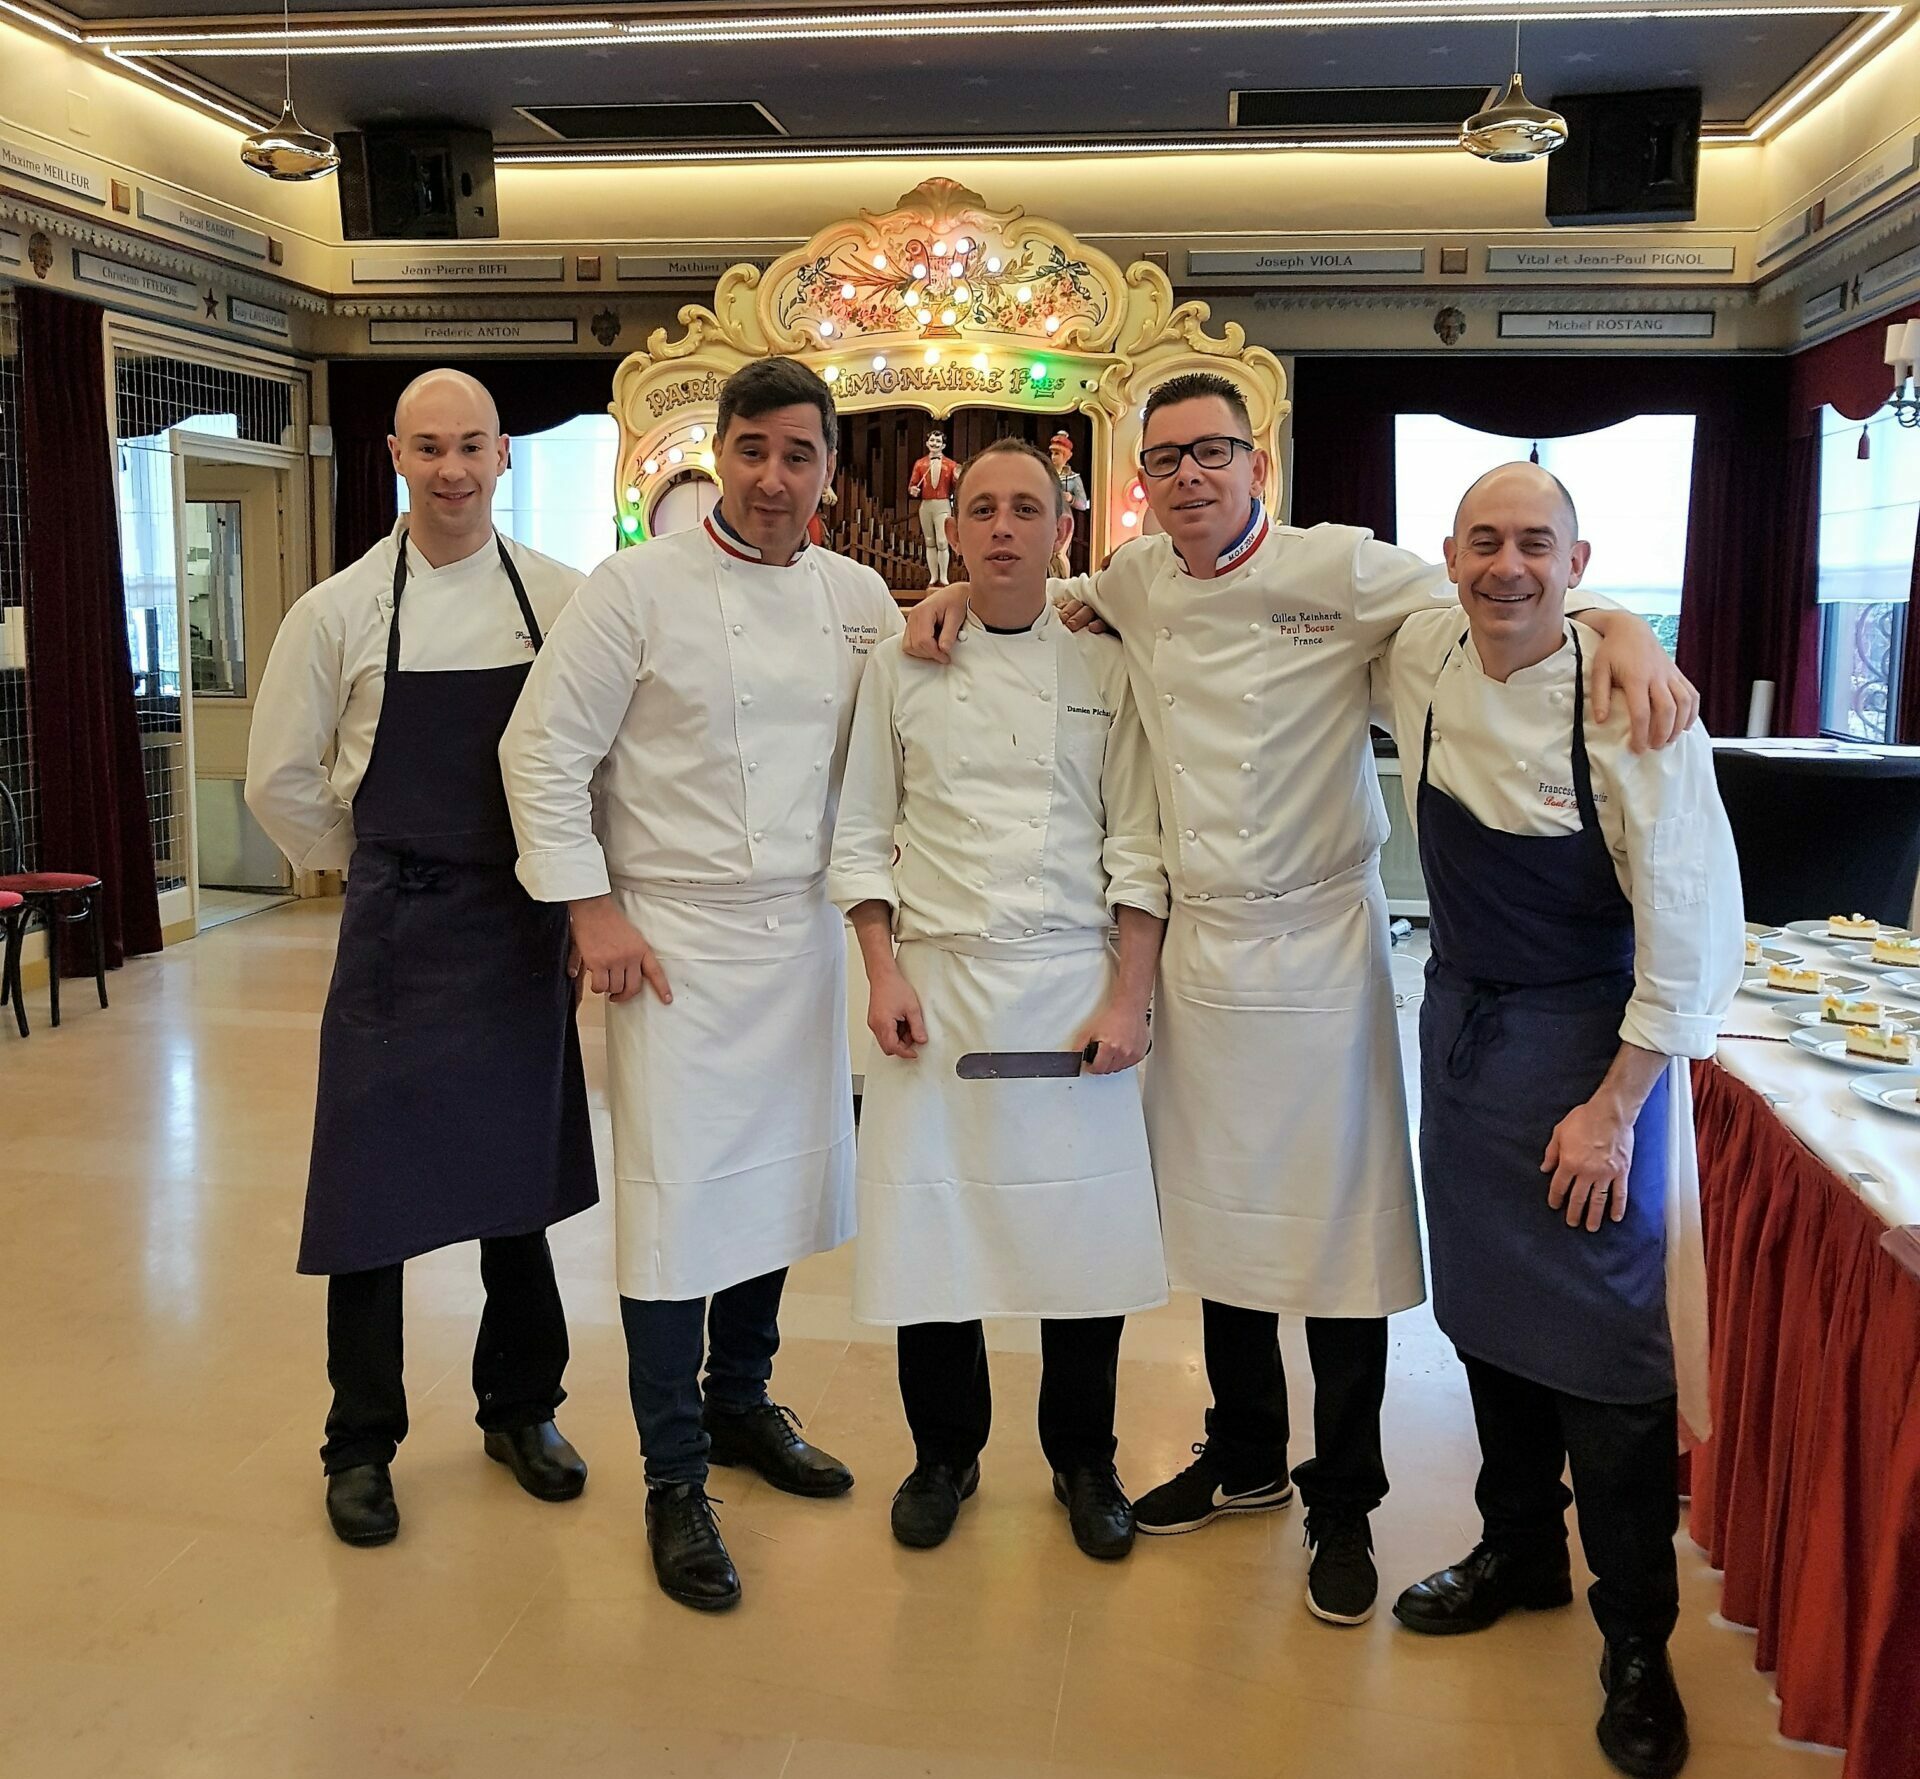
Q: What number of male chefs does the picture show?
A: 5